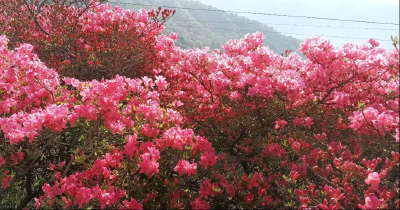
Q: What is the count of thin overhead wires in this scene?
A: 3